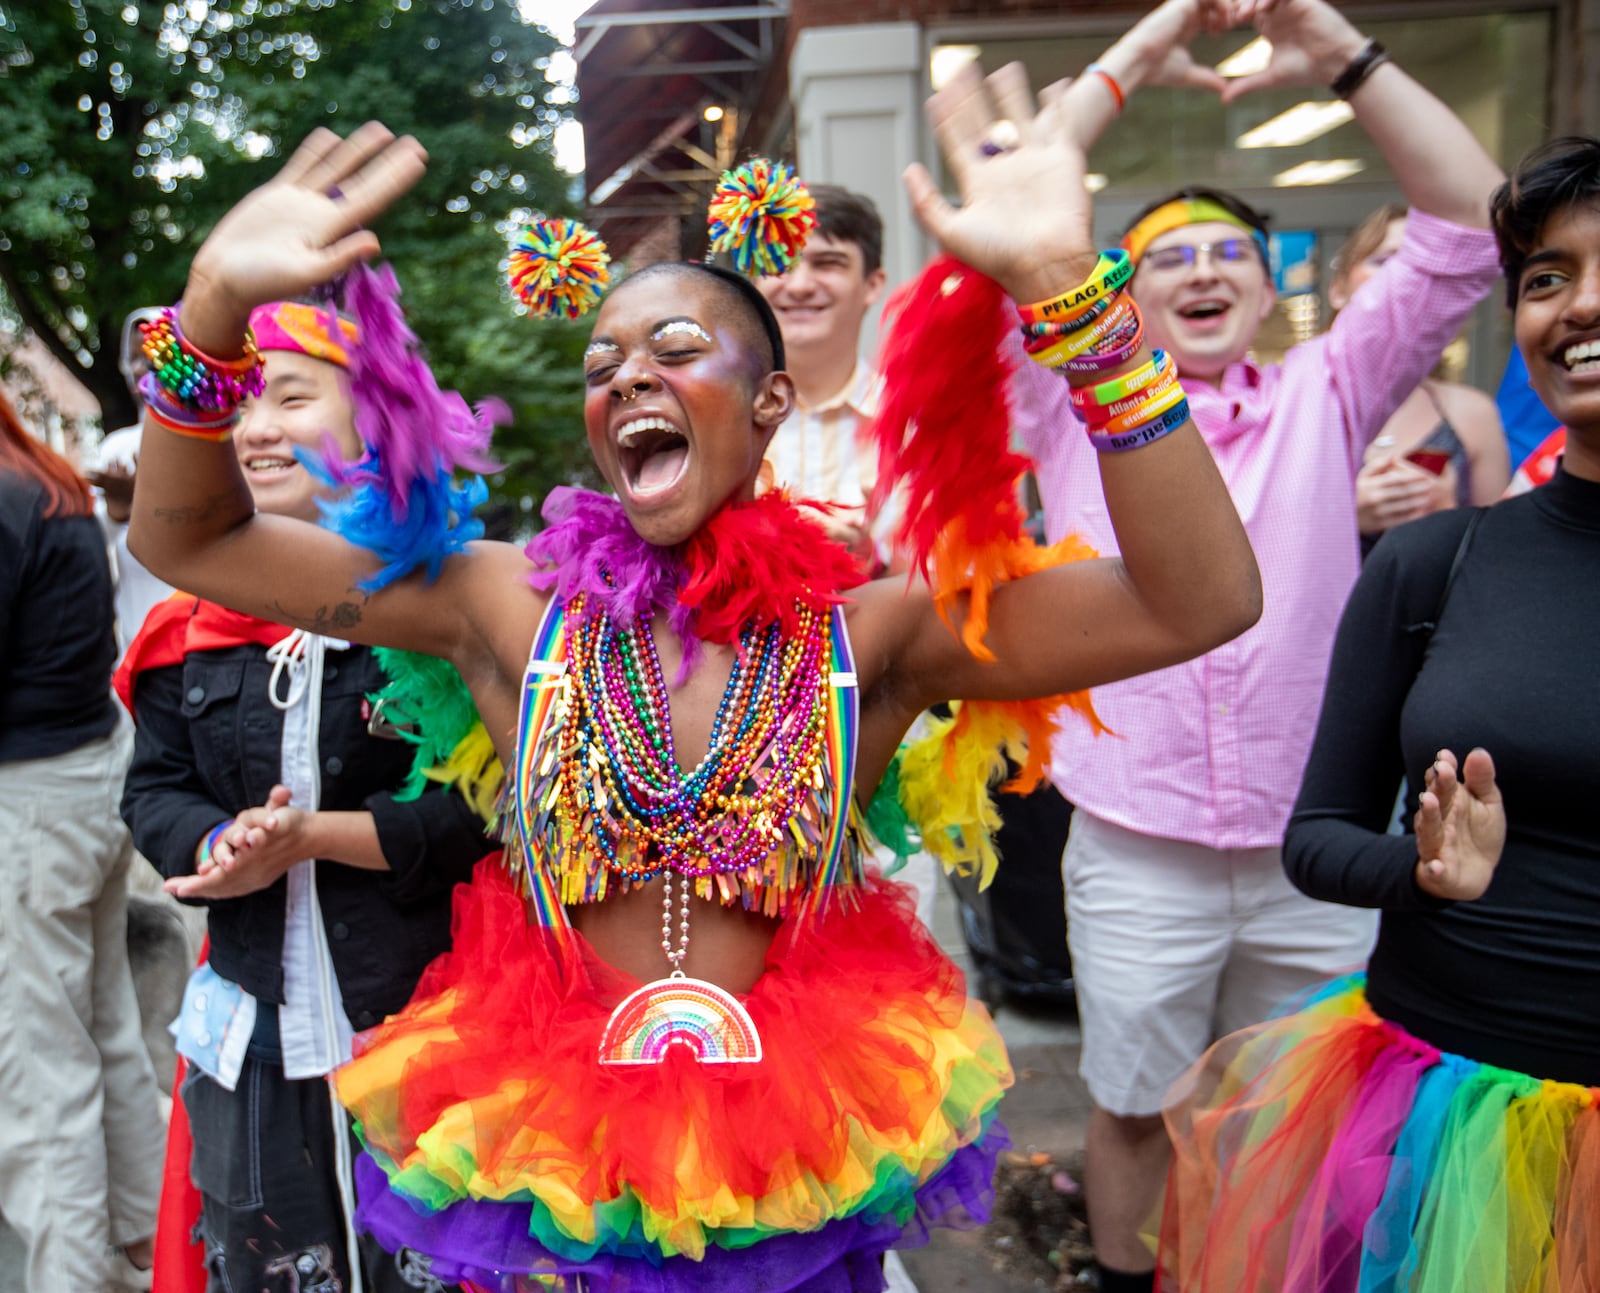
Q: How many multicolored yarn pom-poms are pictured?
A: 2